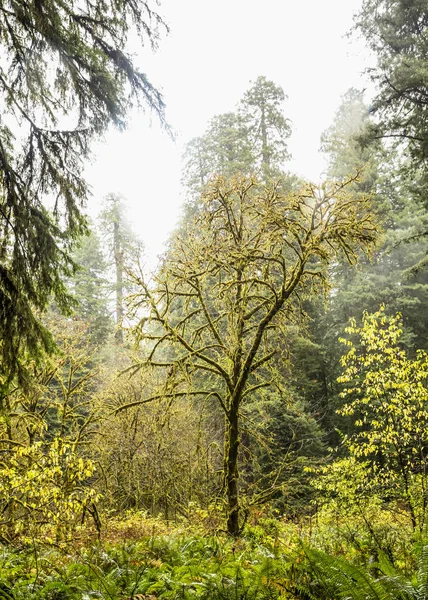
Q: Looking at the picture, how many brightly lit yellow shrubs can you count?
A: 2